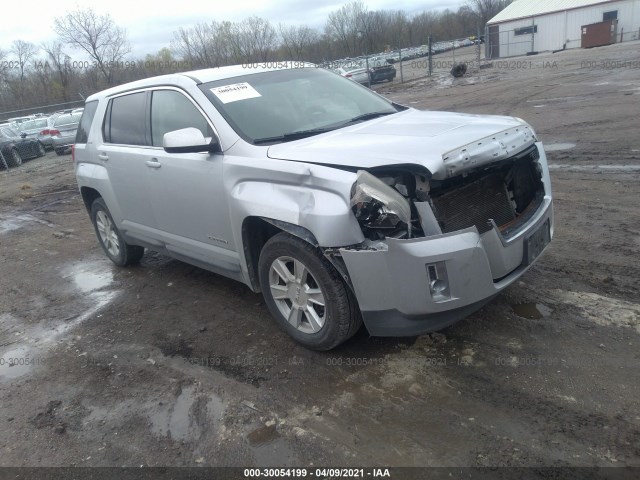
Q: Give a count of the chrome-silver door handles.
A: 2